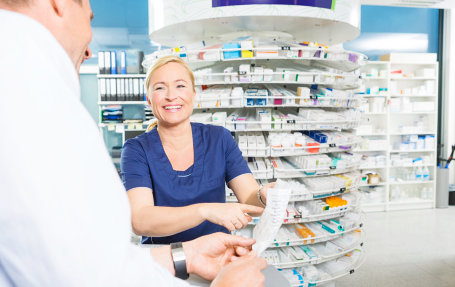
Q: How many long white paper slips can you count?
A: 1